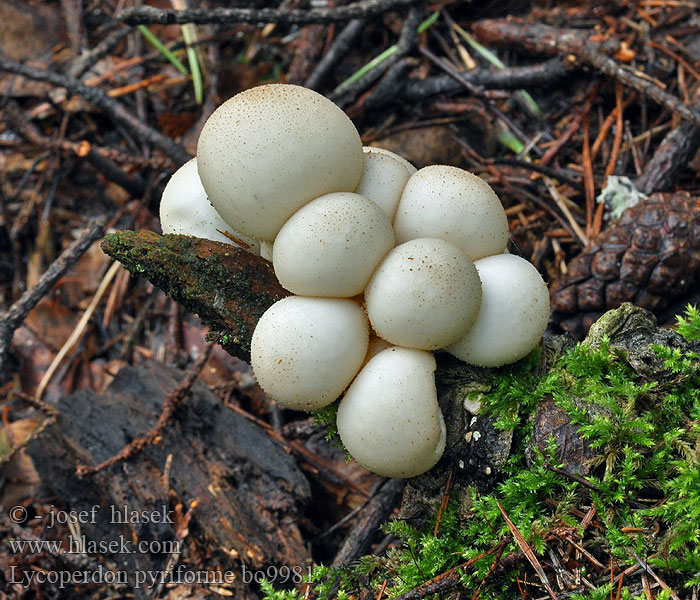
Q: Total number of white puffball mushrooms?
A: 9